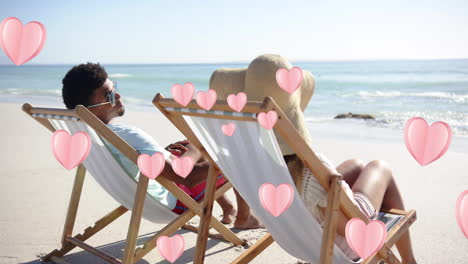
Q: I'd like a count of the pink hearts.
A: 15